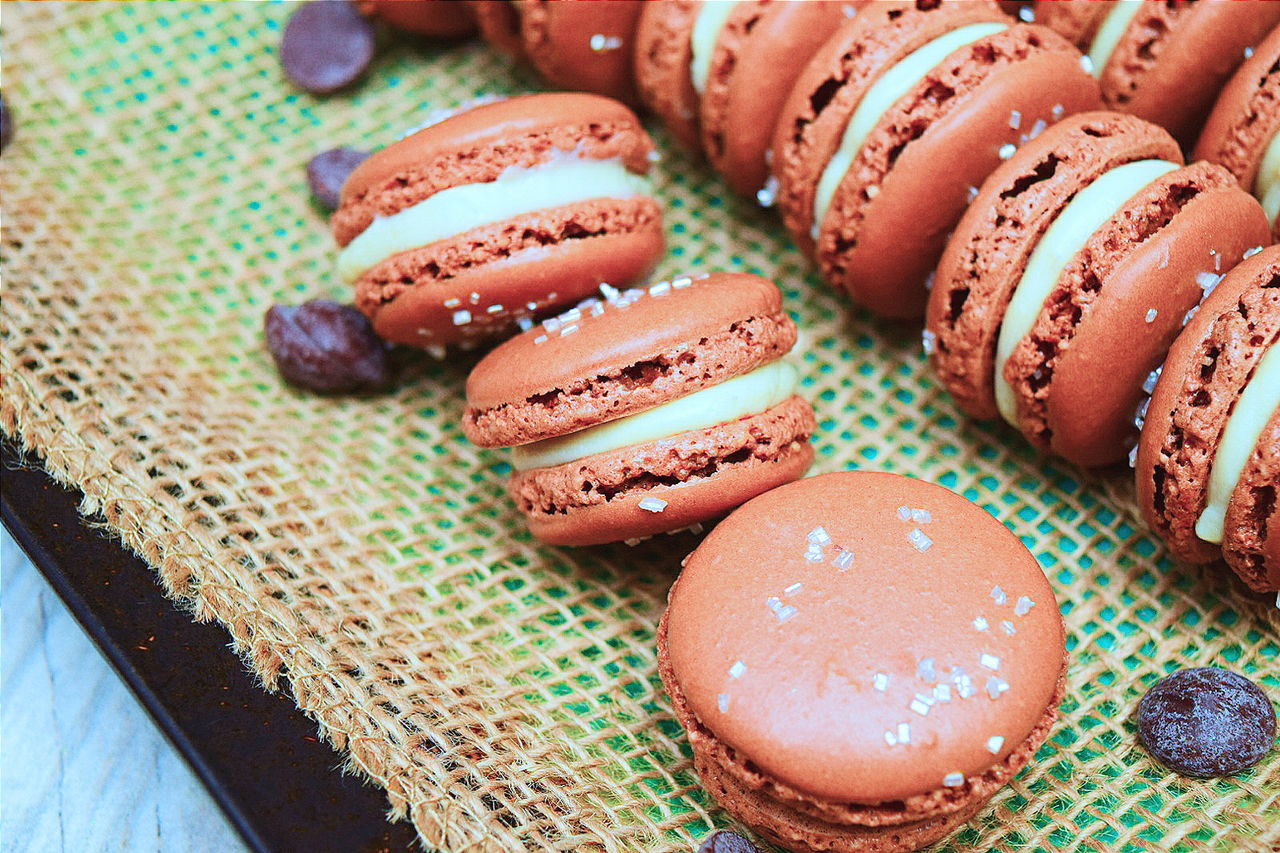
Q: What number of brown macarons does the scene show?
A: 11